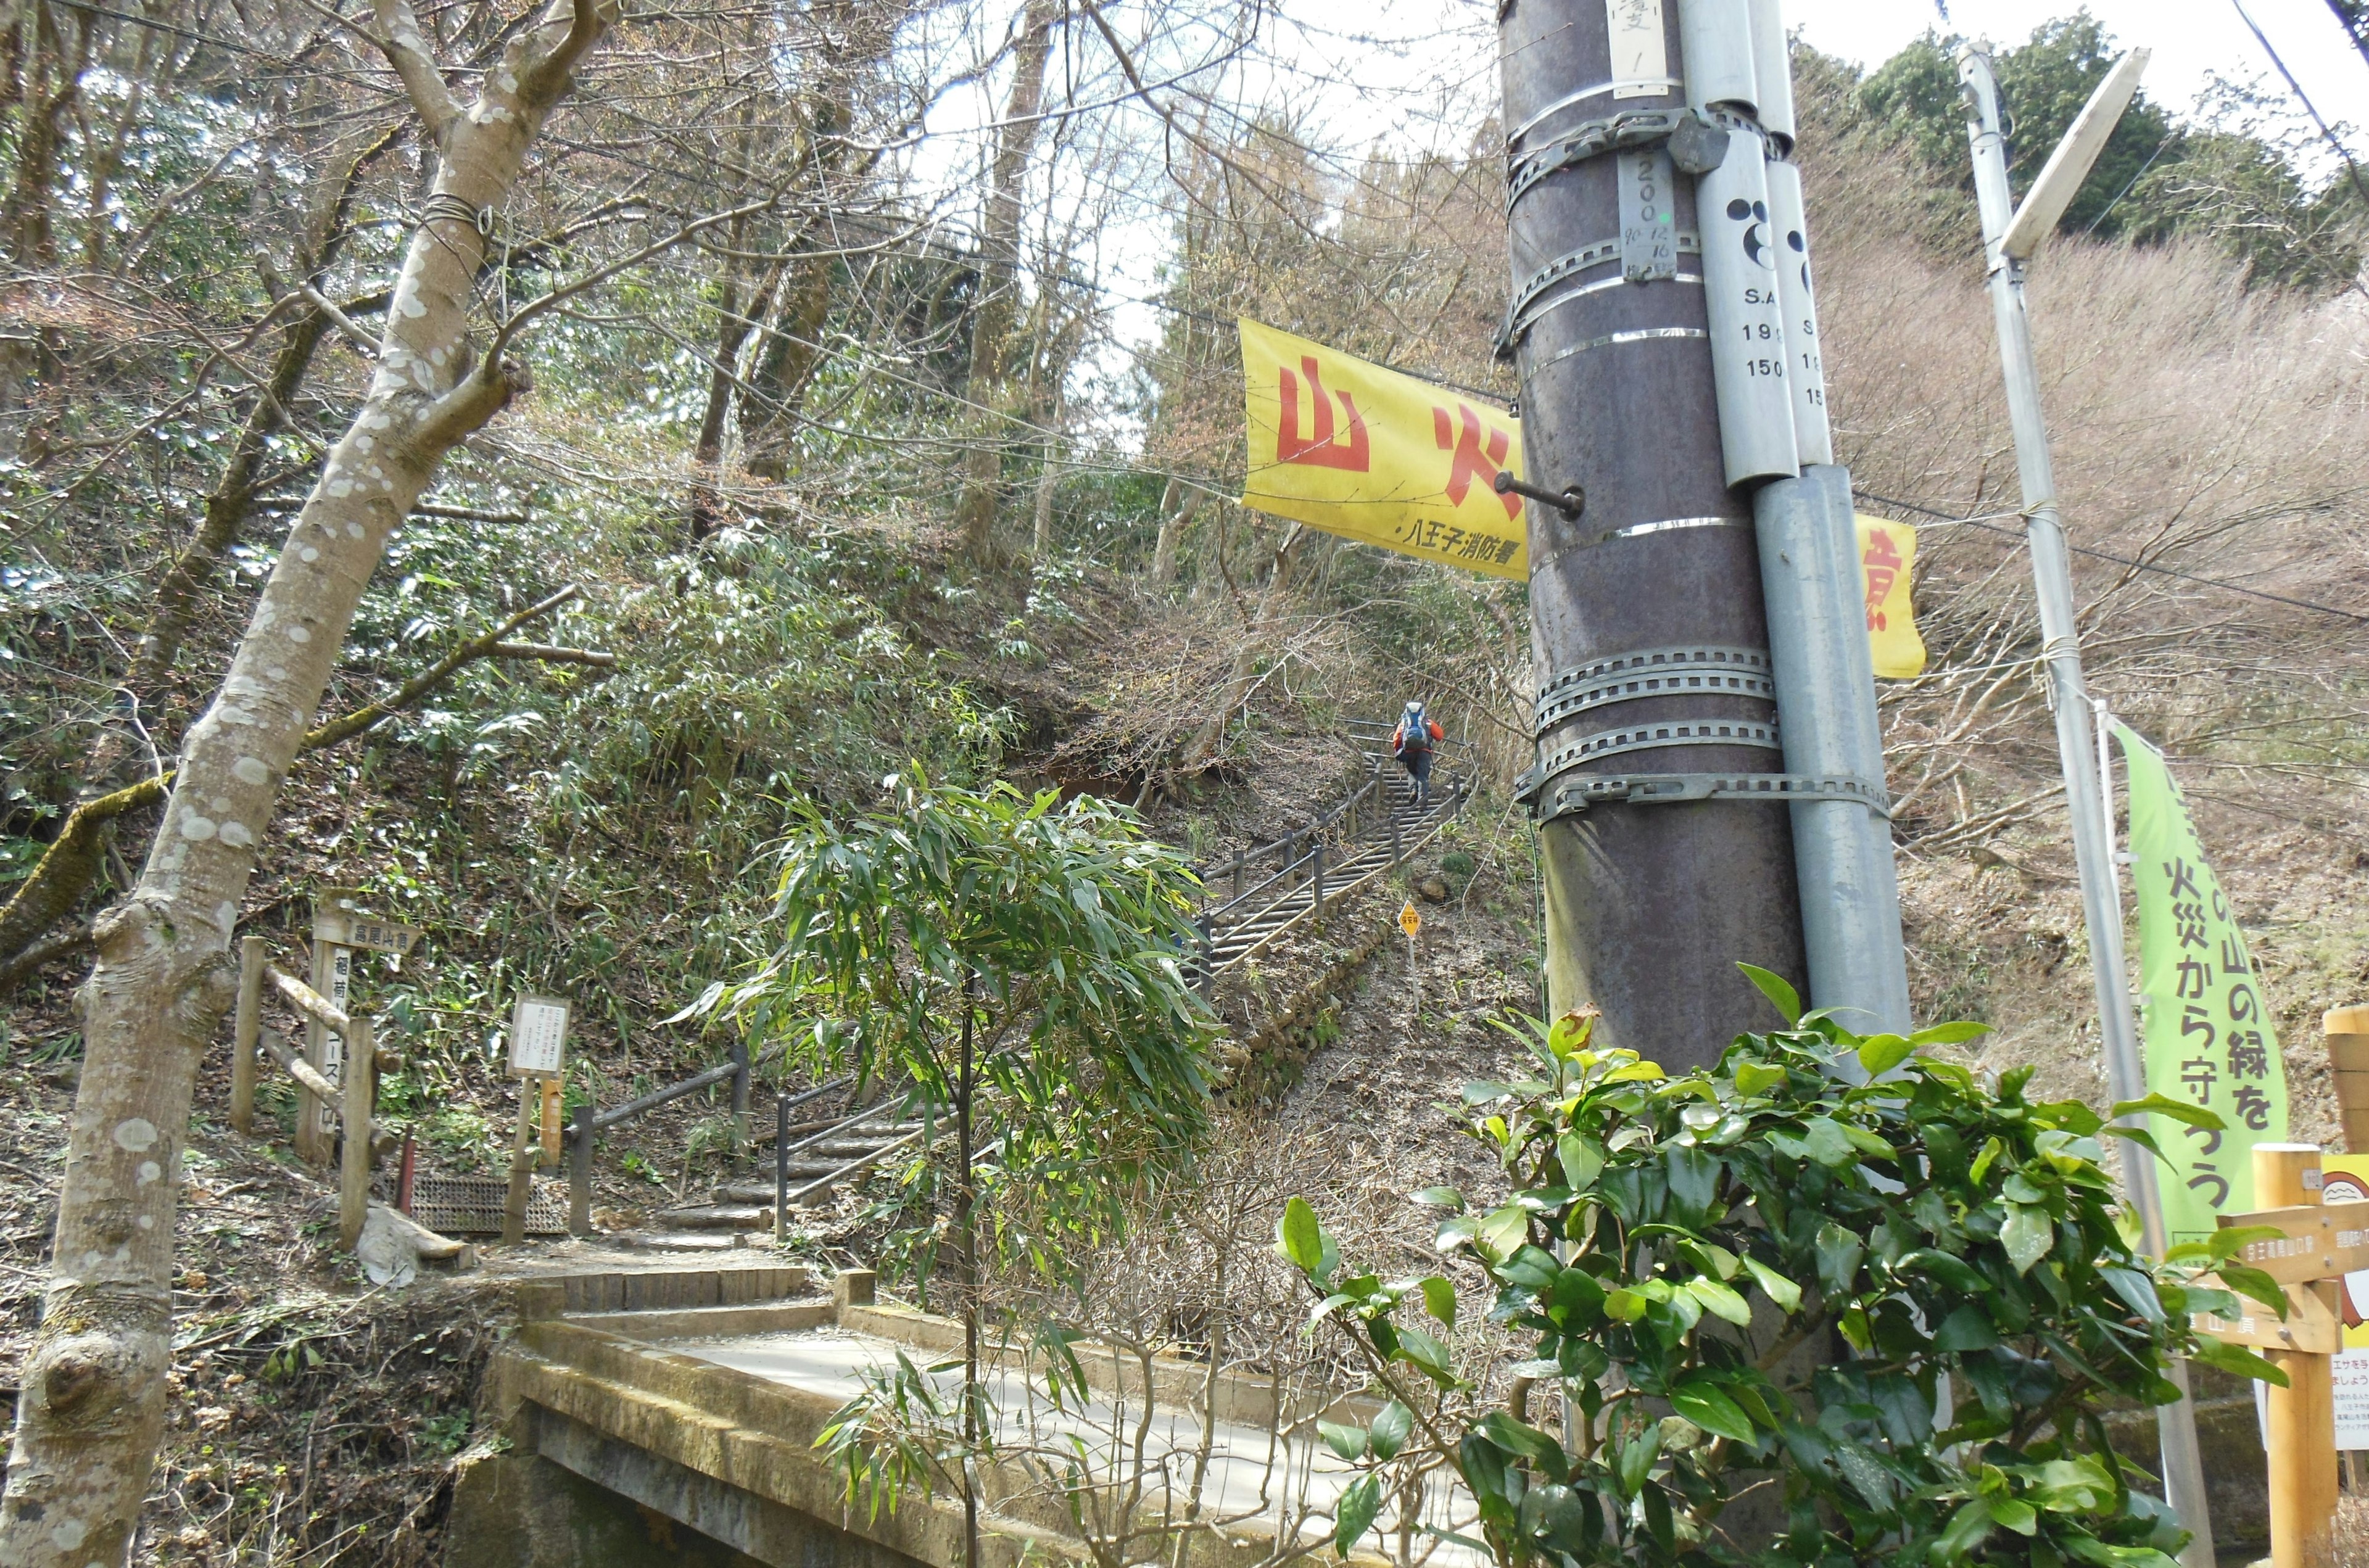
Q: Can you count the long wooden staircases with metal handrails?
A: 1